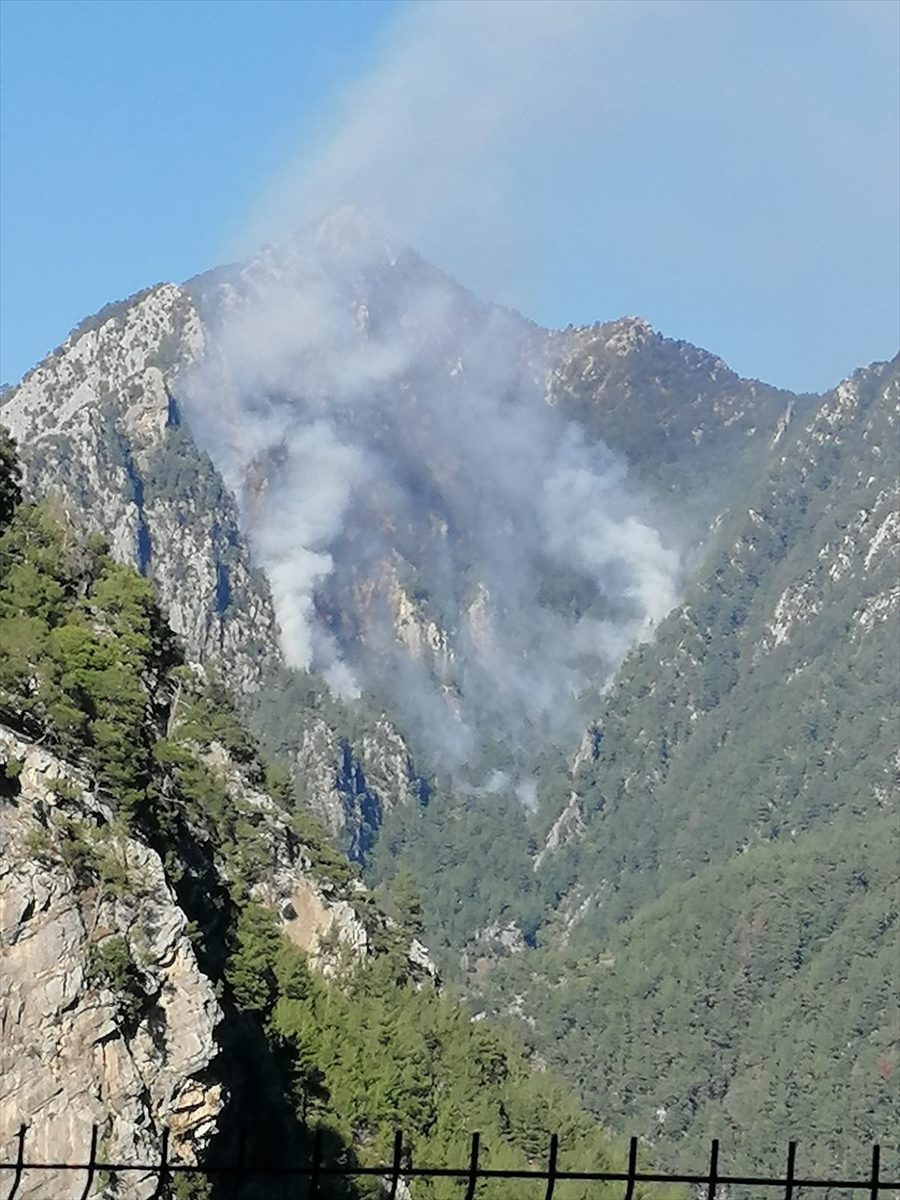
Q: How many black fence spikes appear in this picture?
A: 12